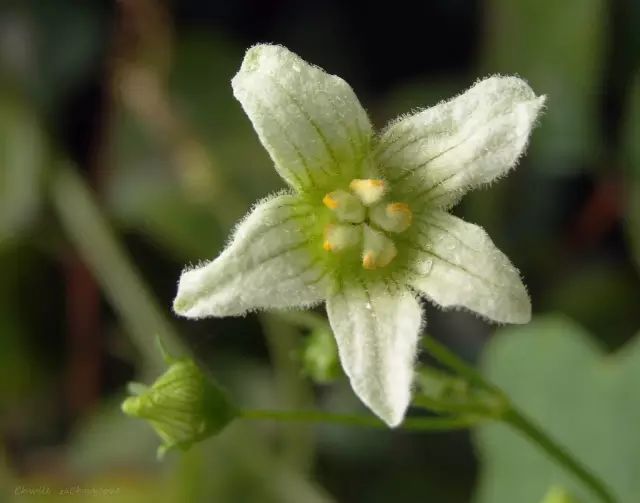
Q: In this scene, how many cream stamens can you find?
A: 5